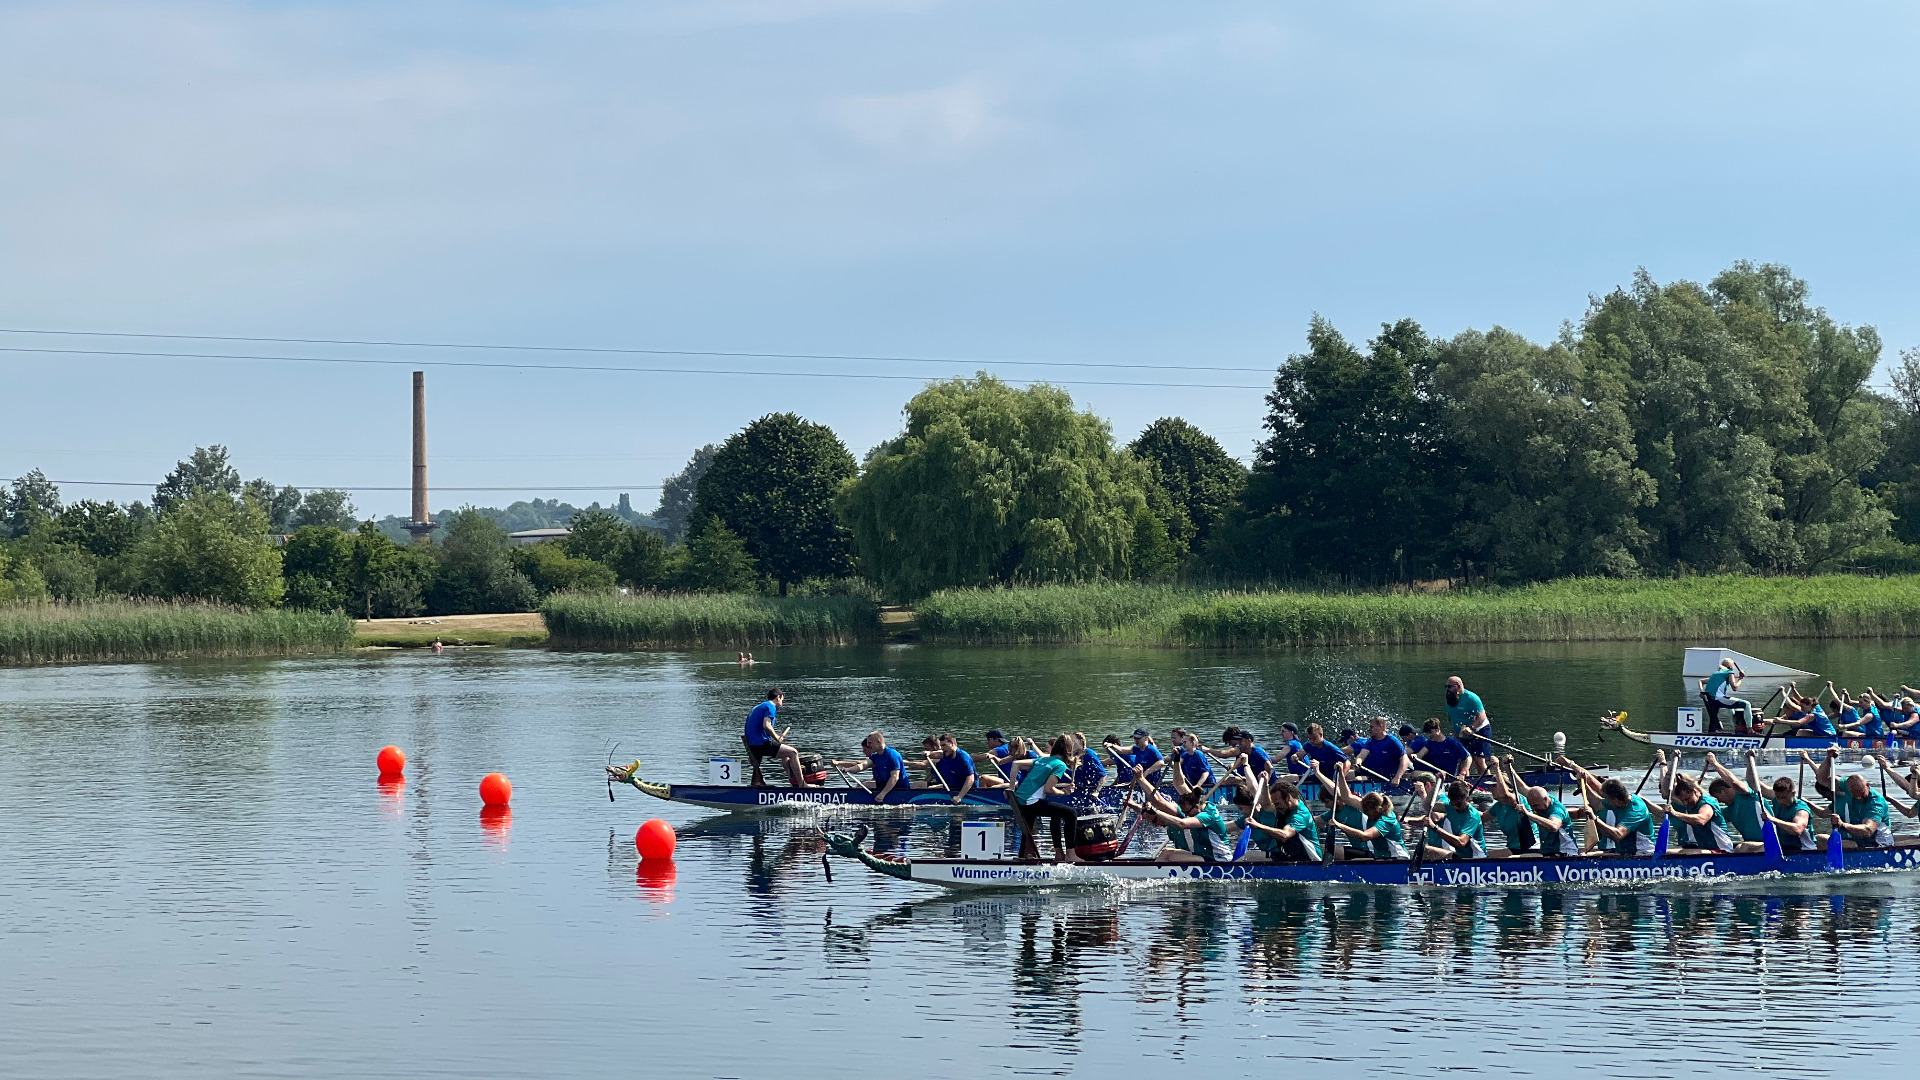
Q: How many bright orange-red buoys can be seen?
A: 3